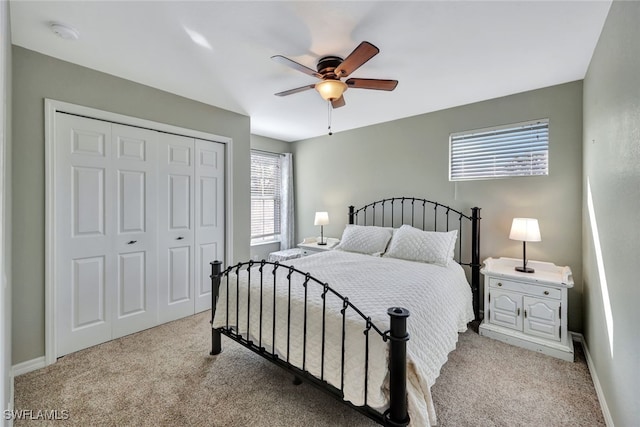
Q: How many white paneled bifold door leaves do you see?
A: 4